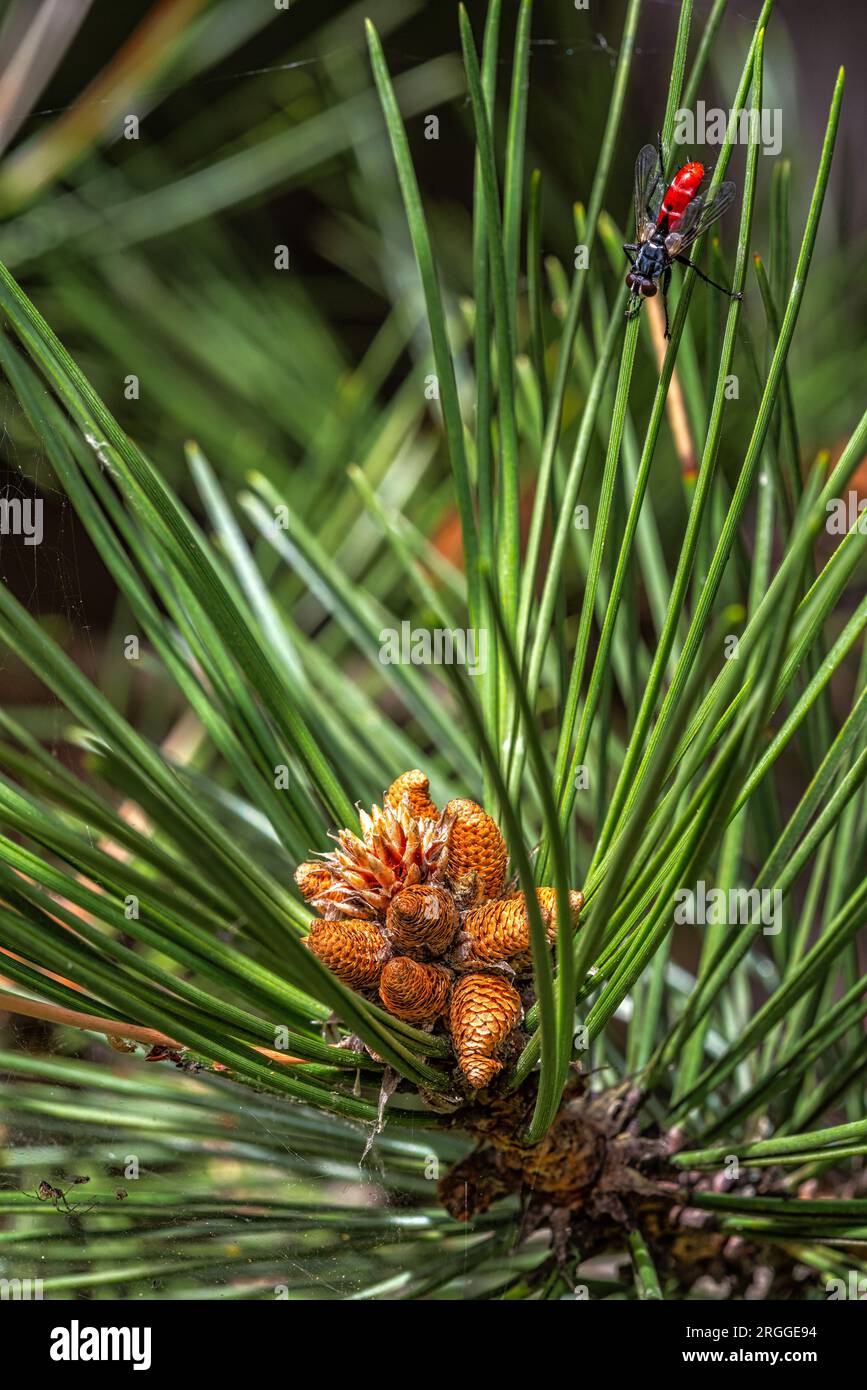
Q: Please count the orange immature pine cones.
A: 8